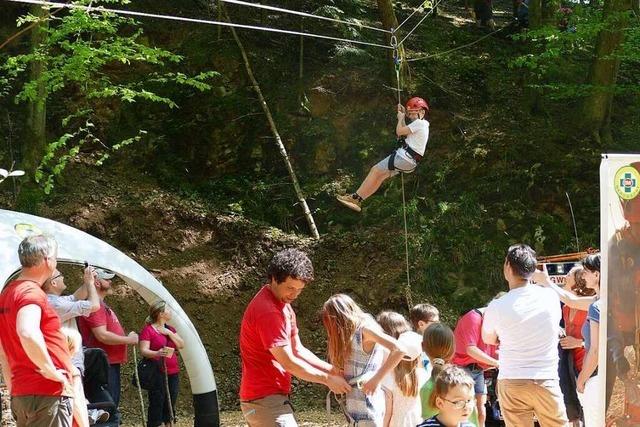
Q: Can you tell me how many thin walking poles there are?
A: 2